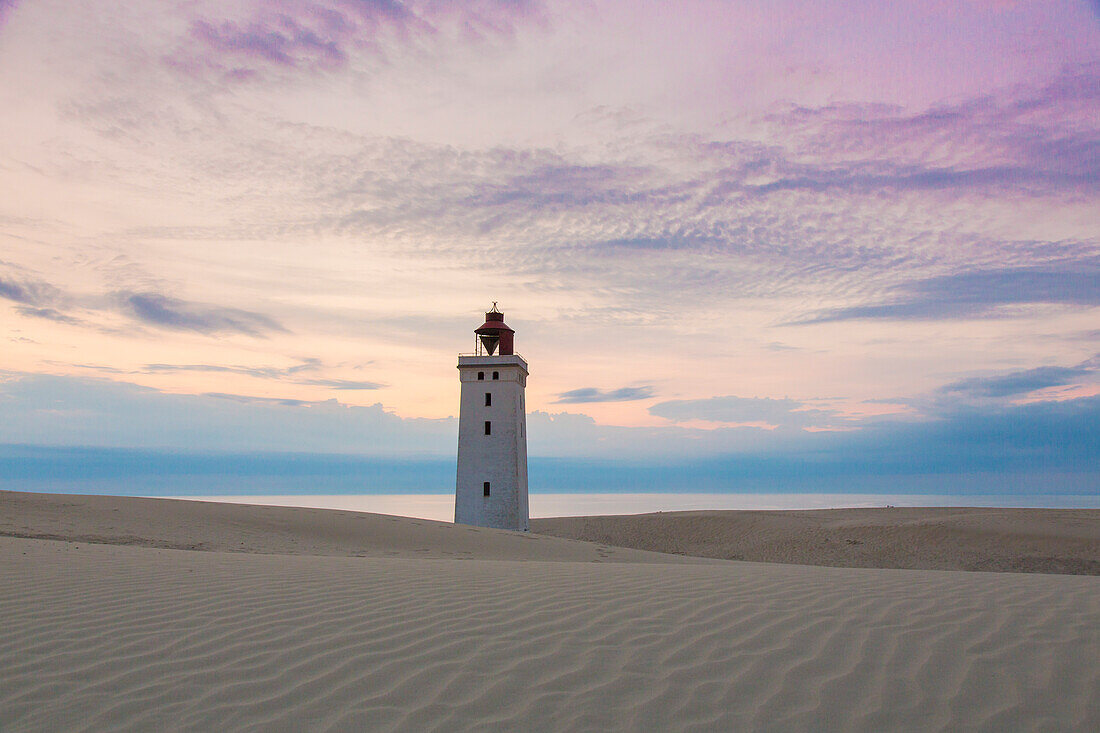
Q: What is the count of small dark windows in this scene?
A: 5